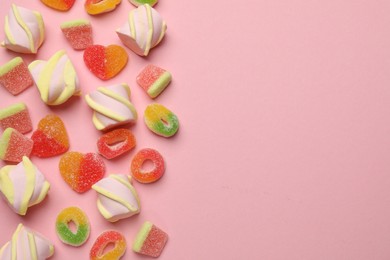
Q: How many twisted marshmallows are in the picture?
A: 7